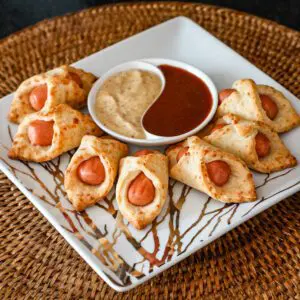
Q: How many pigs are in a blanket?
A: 7